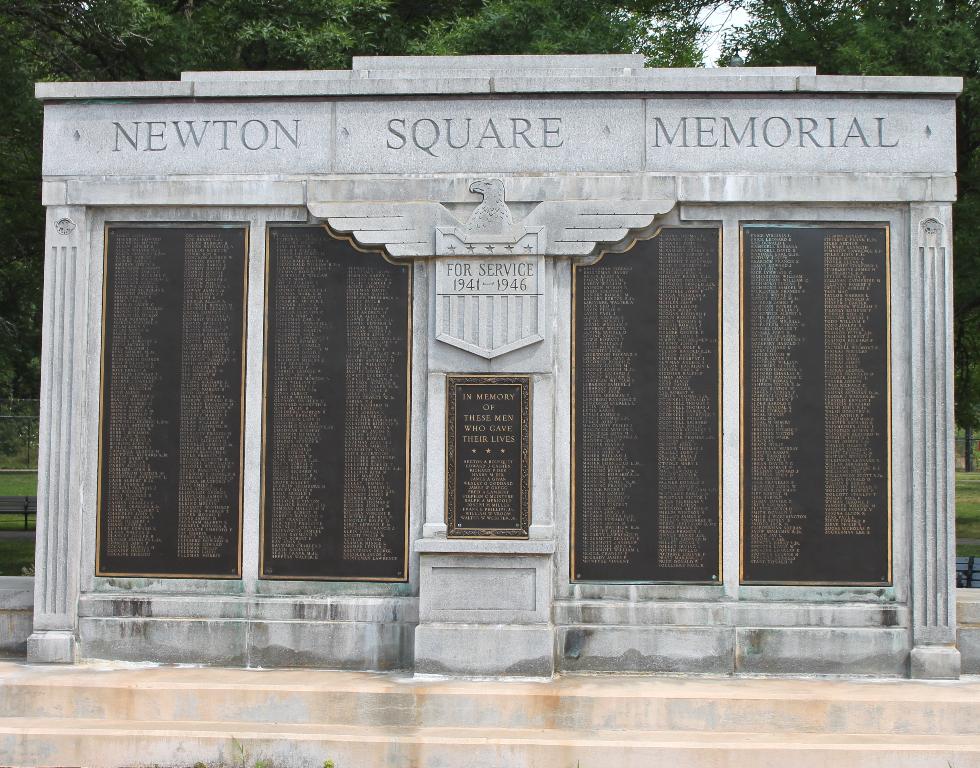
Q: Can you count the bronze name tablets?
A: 5